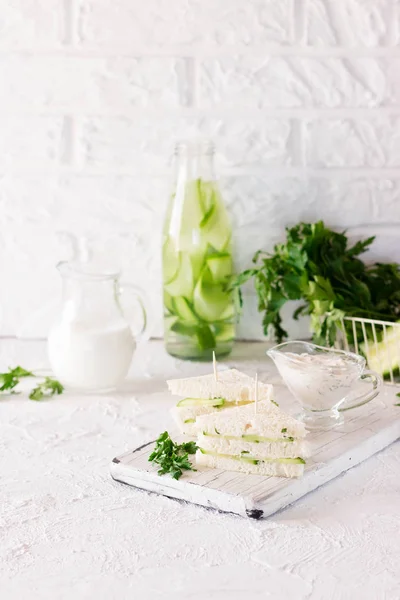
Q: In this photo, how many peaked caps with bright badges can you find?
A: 0